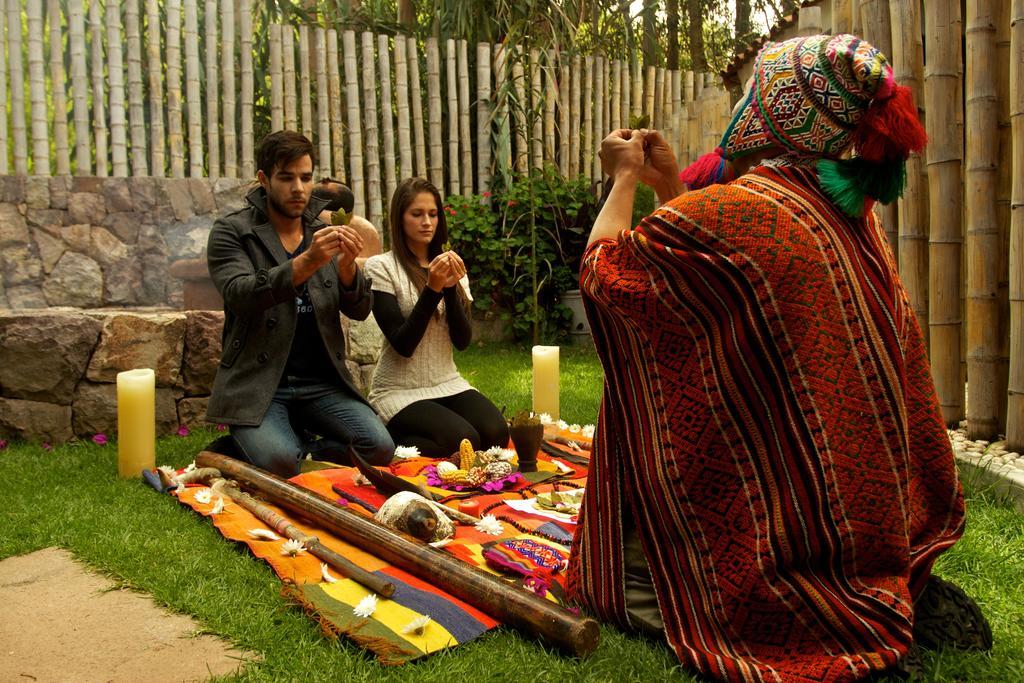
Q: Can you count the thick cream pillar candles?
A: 2